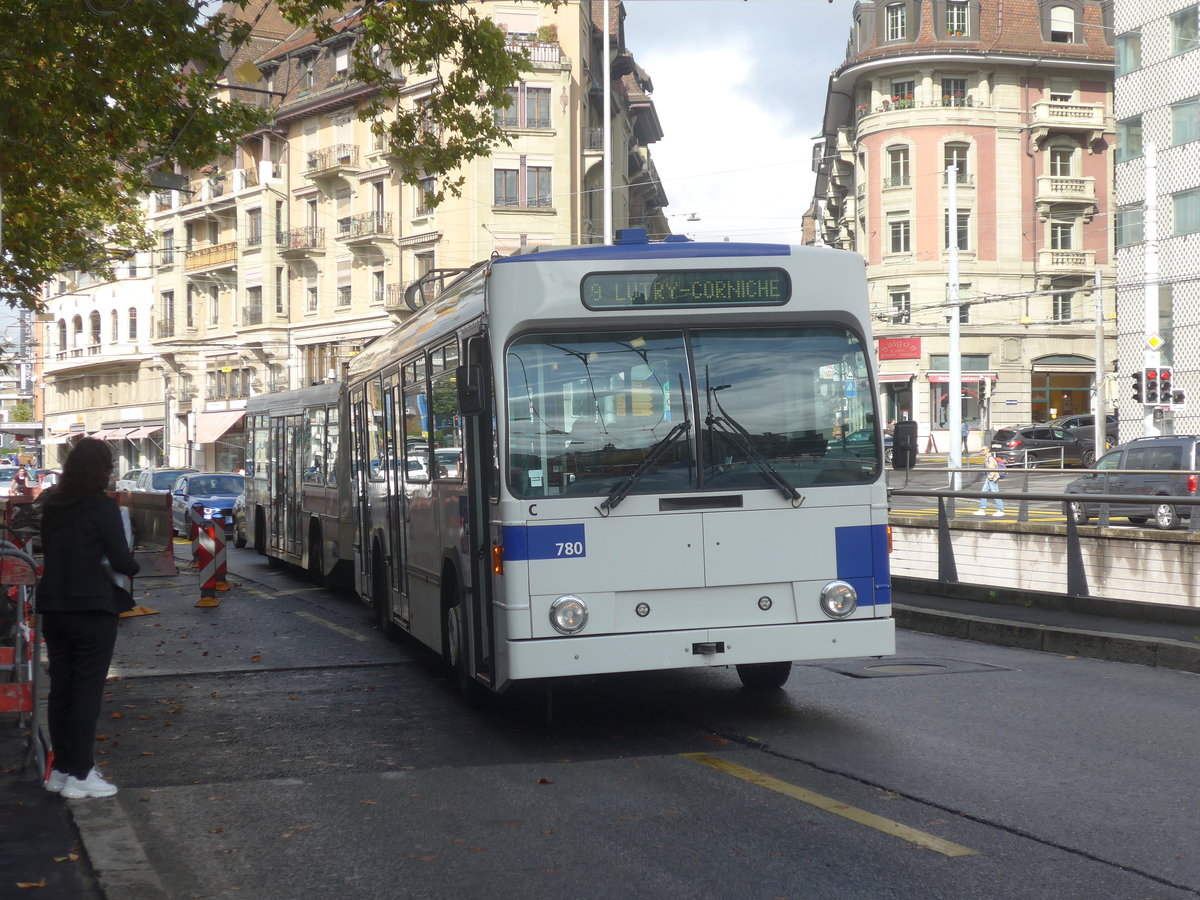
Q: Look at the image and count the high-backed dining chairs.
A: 0